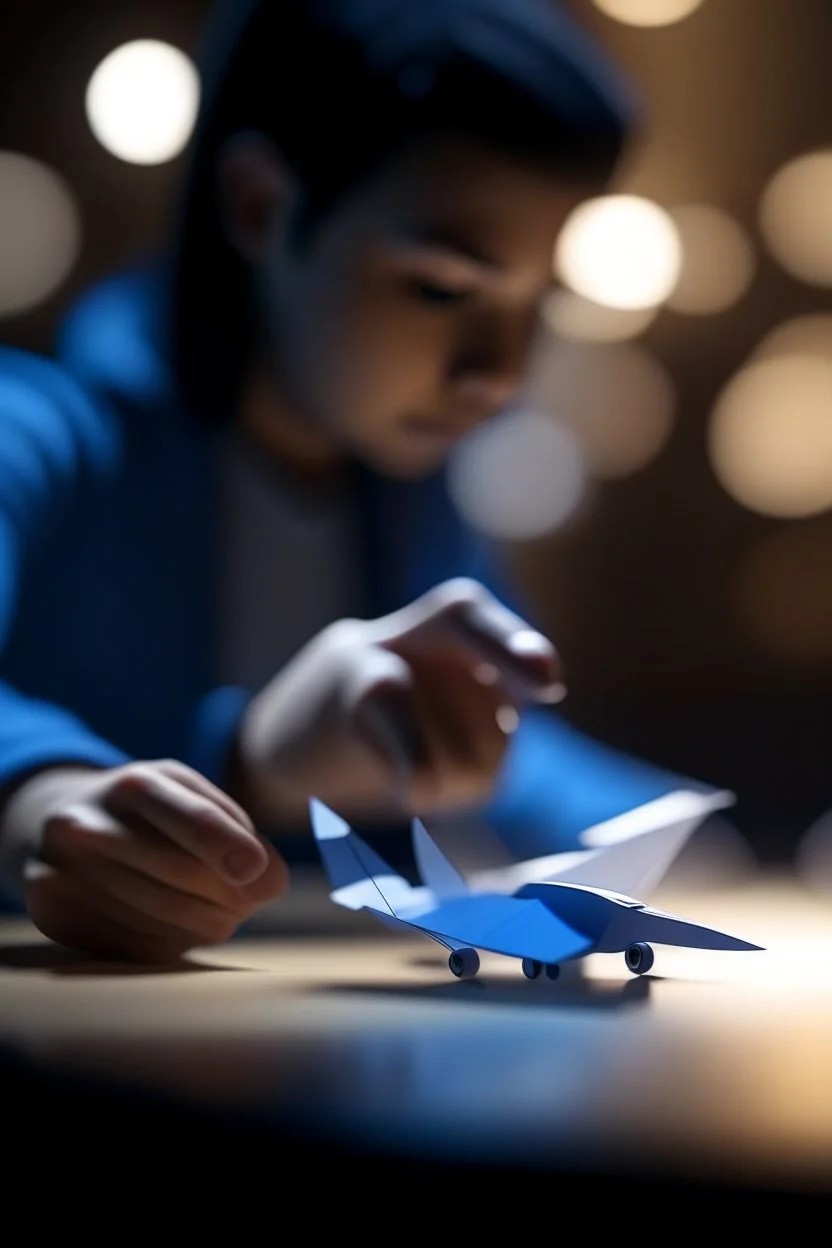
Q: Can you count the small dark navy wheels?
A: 4